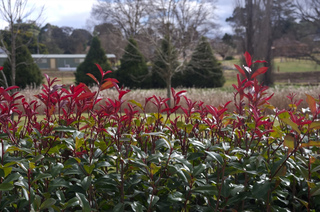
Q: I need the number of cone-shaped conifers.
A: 5